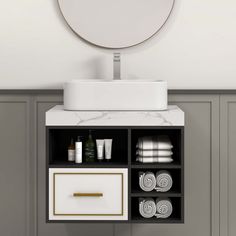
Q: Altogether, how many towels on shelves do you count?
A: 7